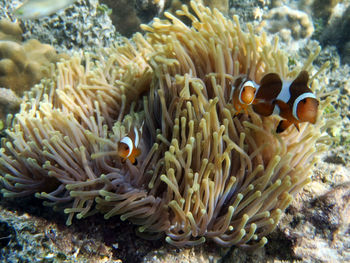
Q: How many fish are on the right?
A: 2